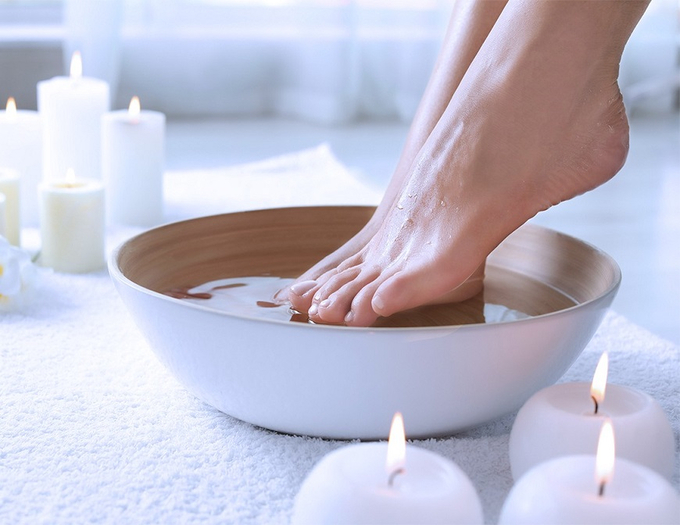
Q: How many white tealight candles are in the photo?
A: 3